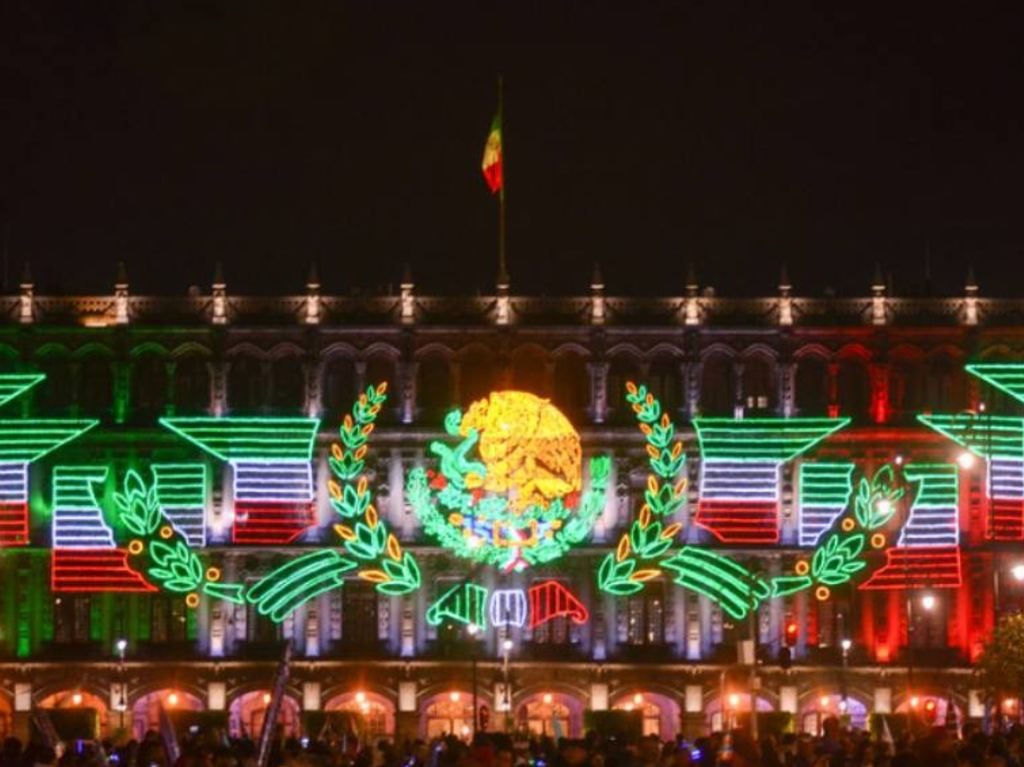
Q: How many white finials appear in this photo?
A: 11